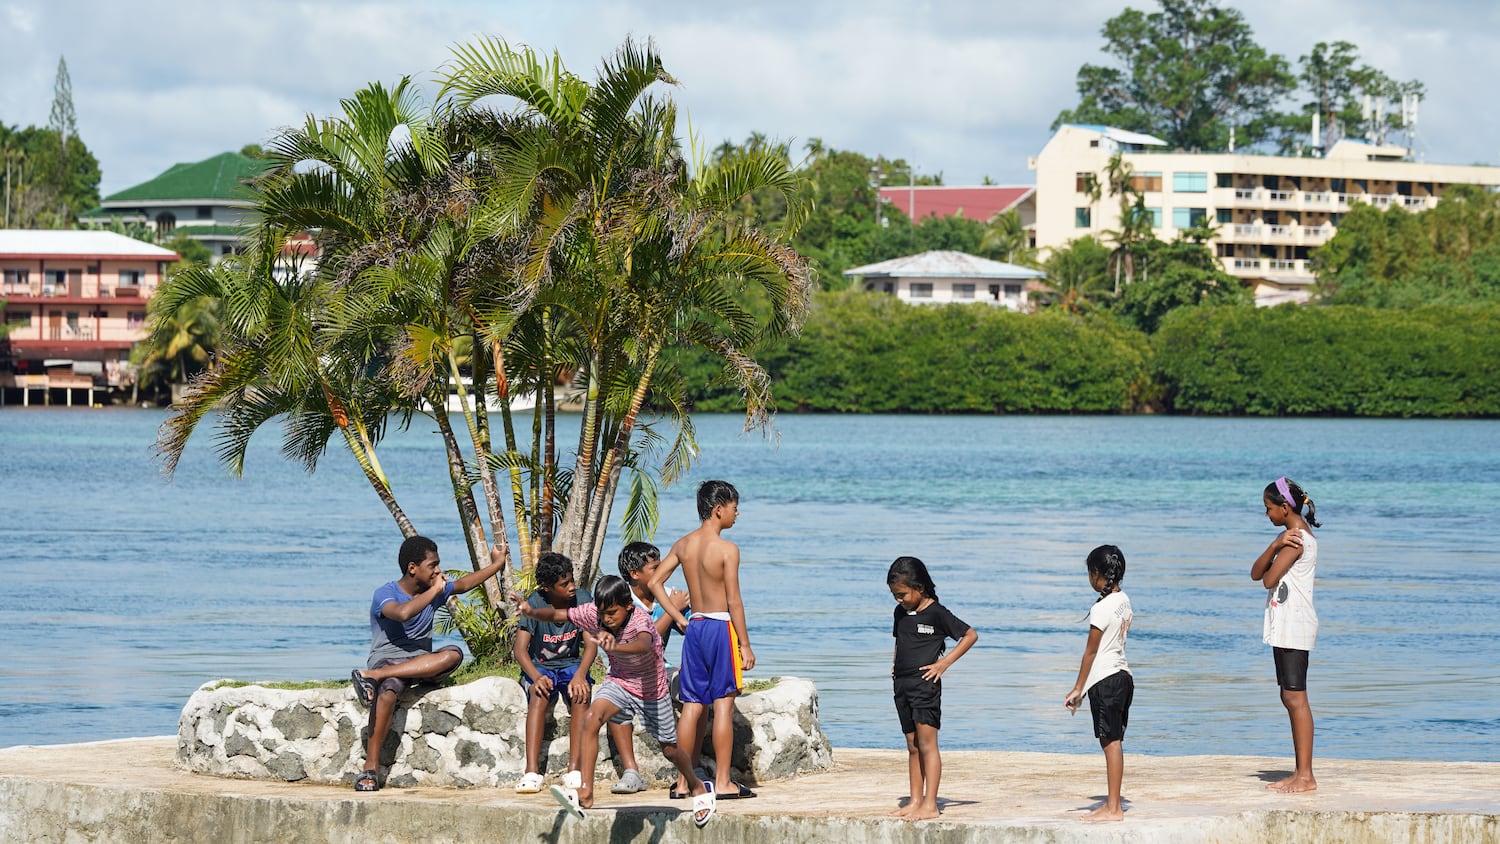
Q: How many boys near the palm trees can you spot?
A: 5